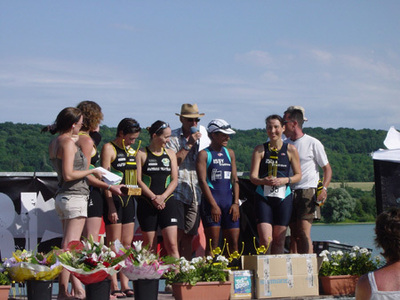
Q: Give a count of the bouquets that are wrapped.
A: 3